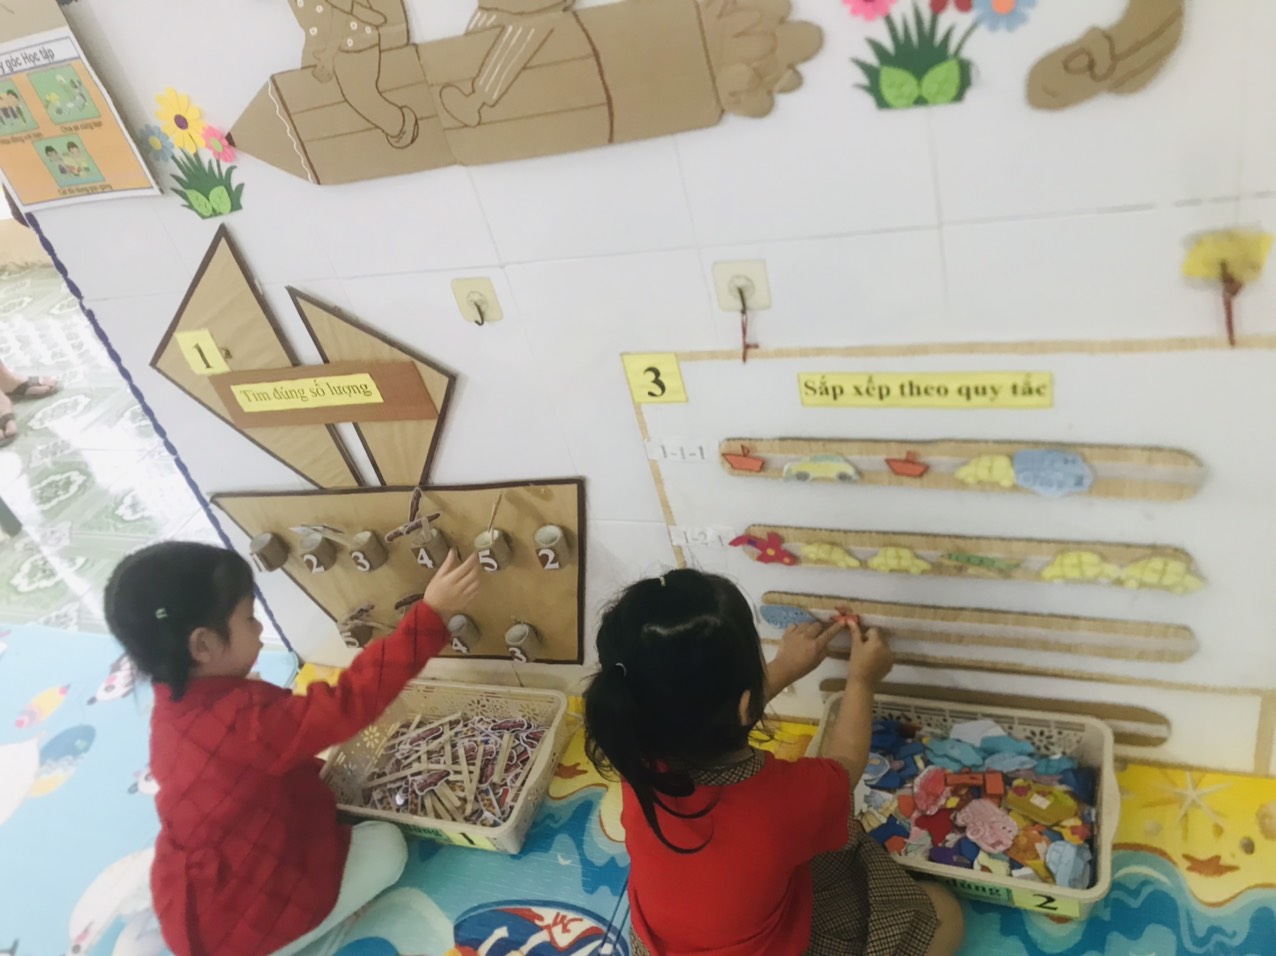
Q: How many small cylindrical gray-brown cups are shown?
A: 9